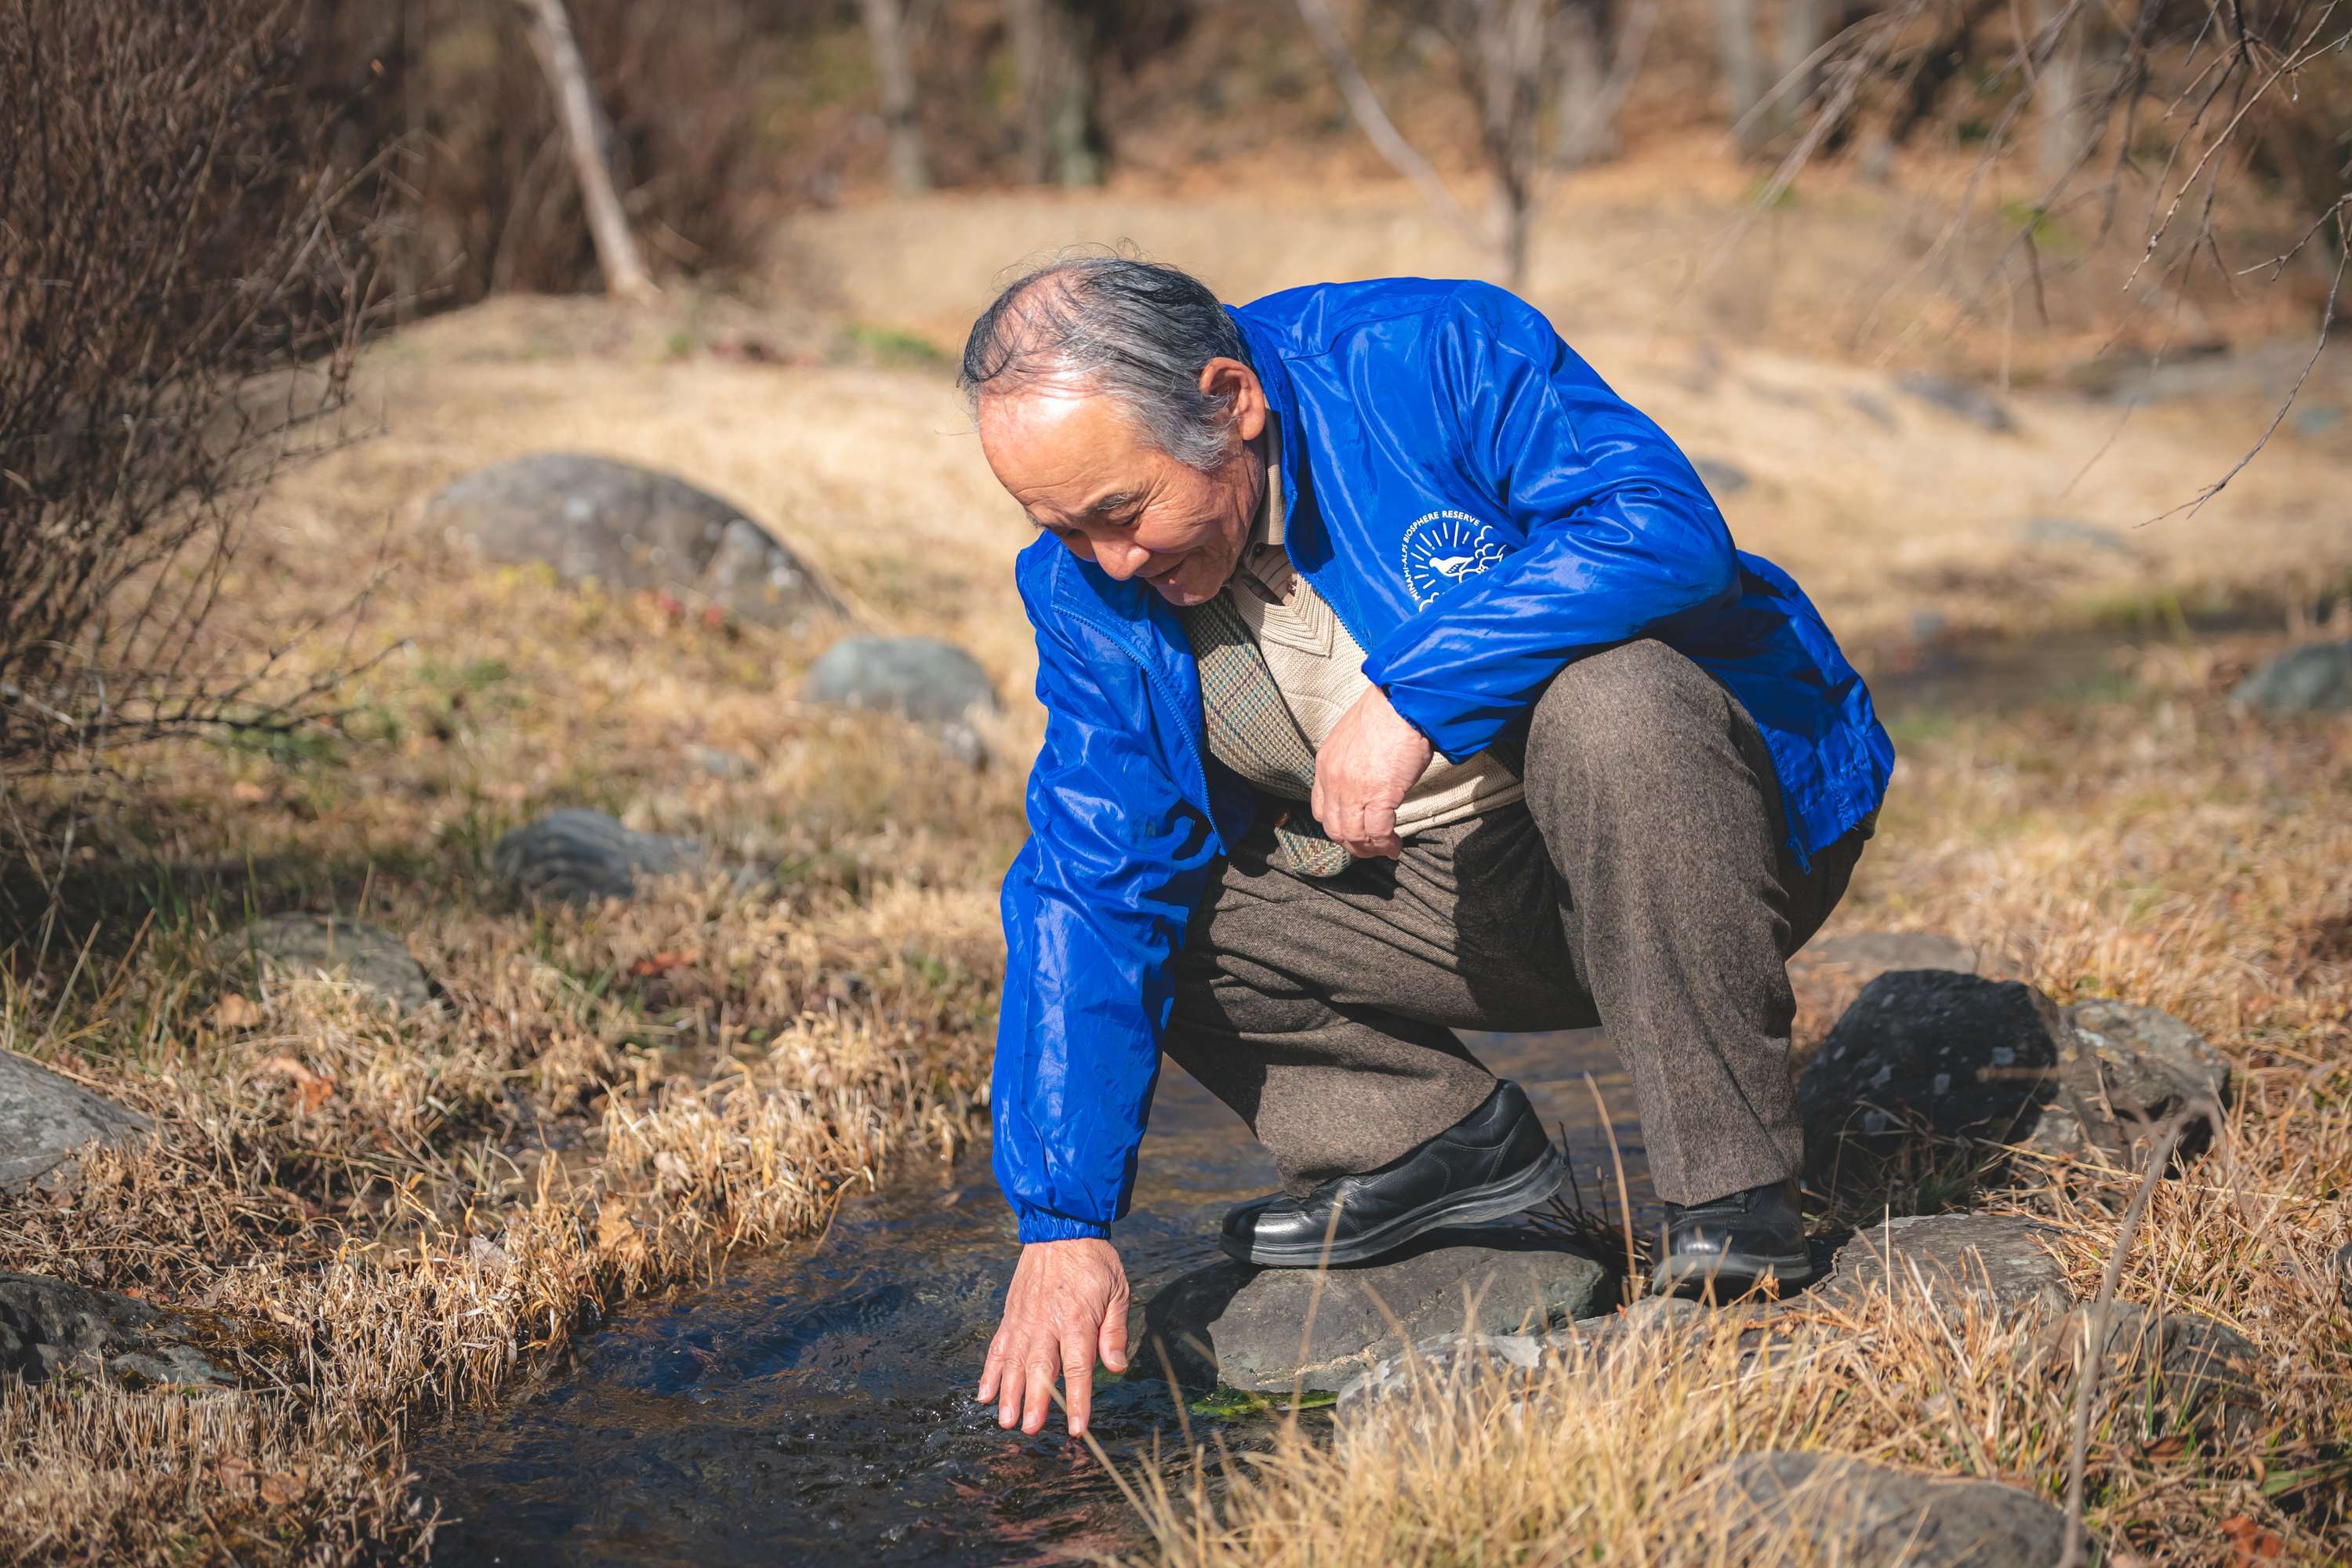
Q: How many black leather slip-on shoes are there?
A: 2